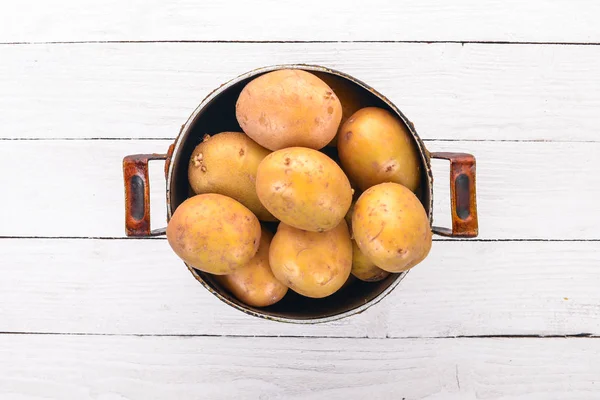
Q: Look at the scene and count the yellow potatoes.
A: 10